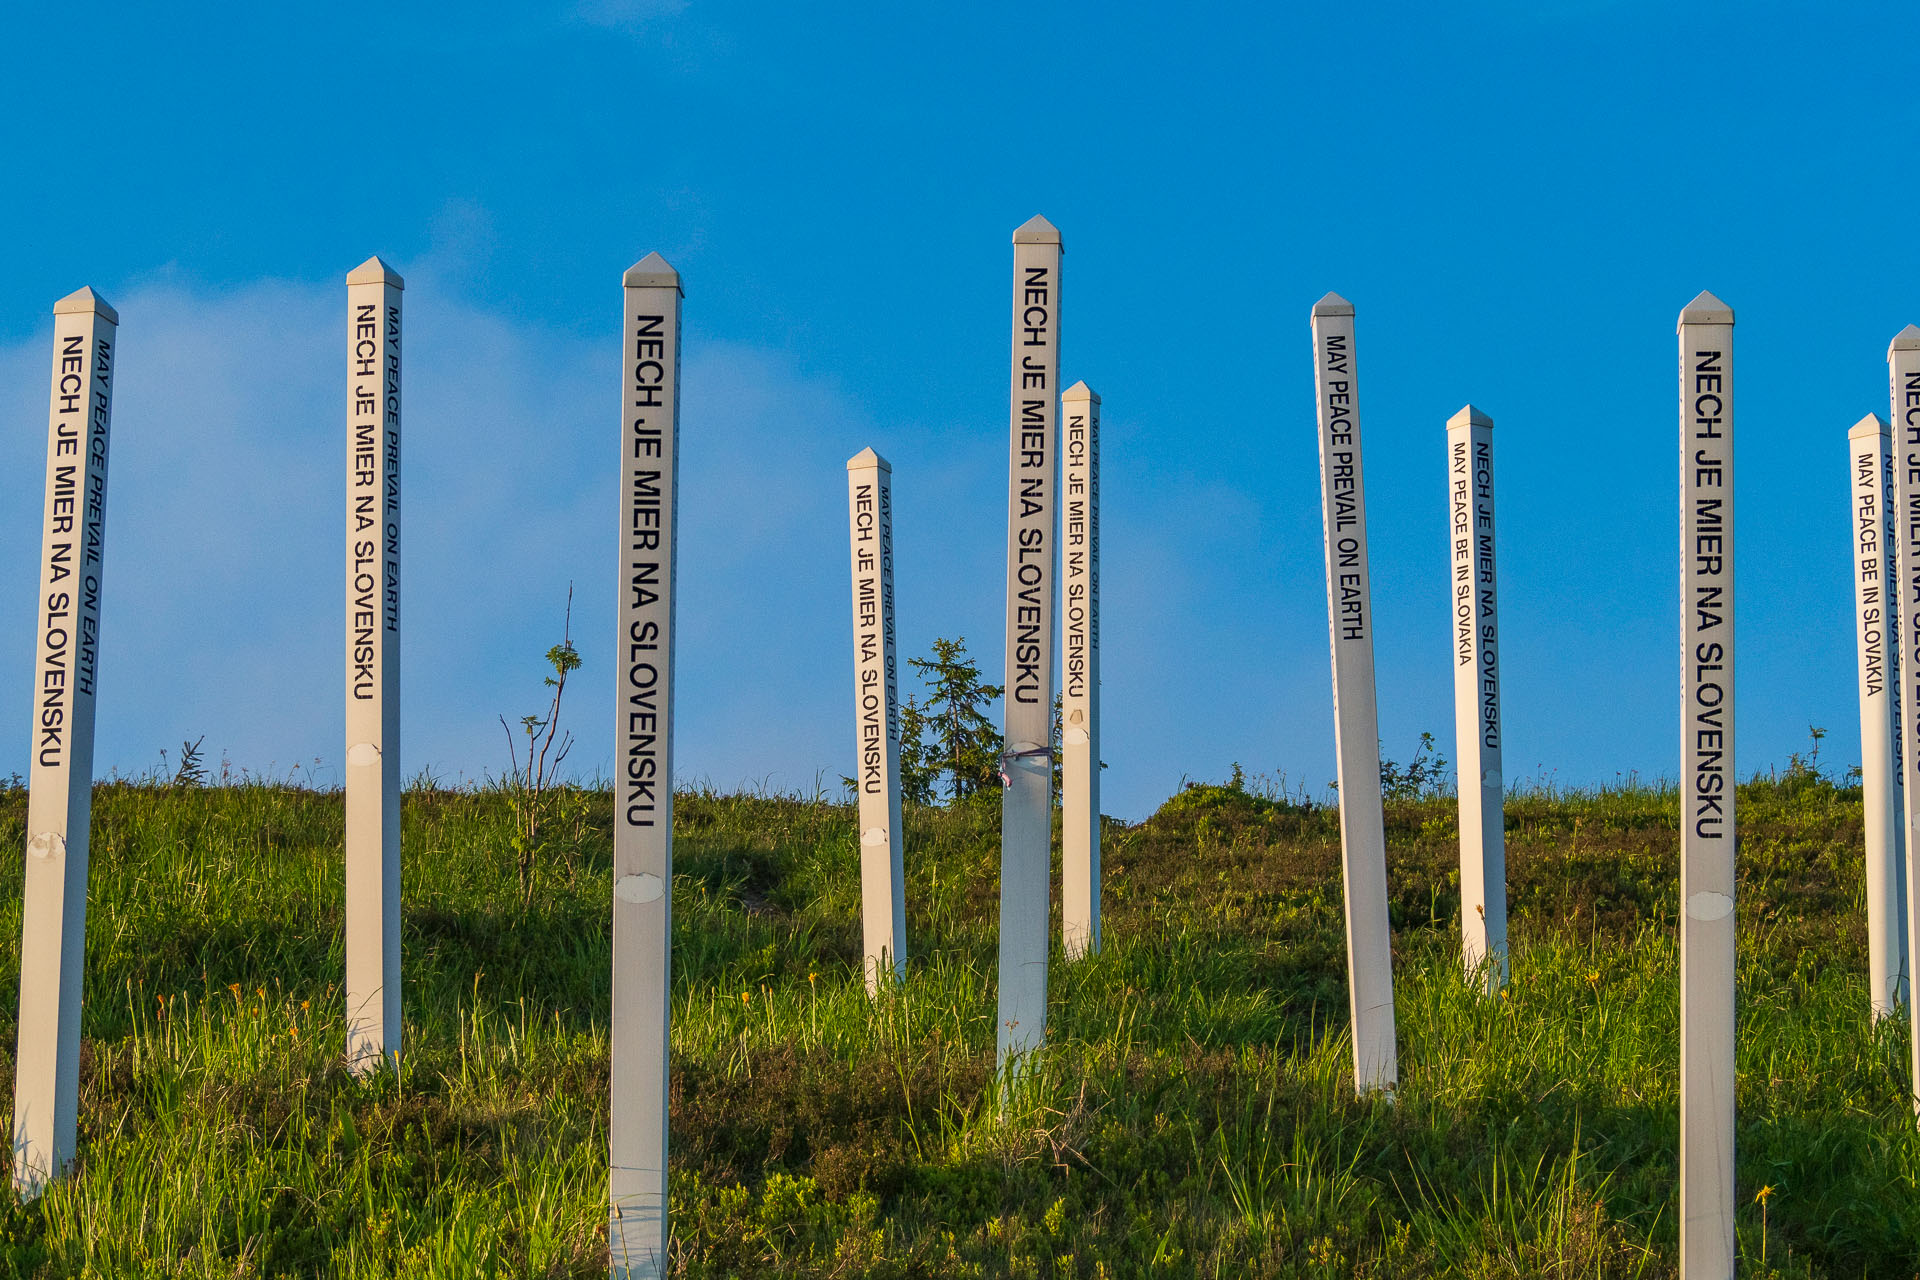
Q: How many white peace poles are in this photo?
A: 11